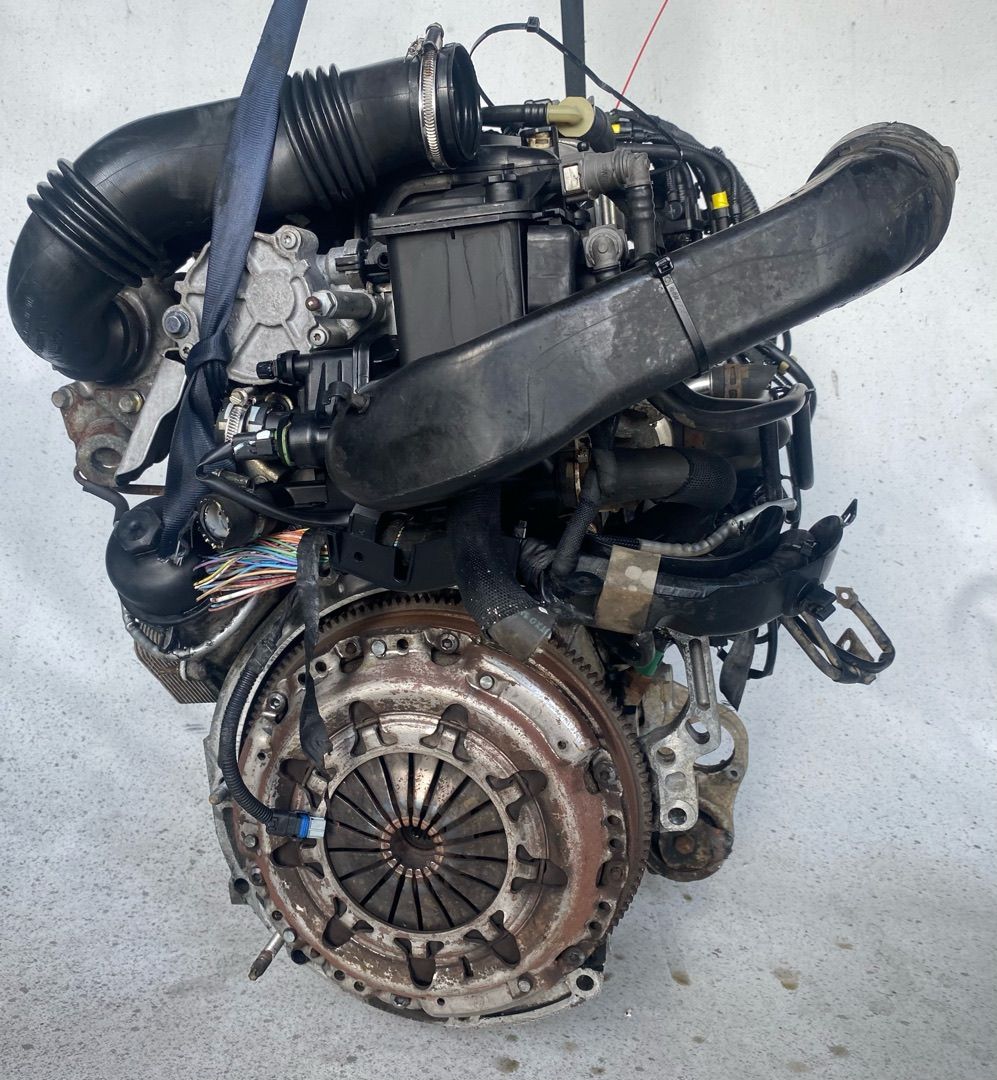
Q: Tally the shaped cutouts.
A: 9